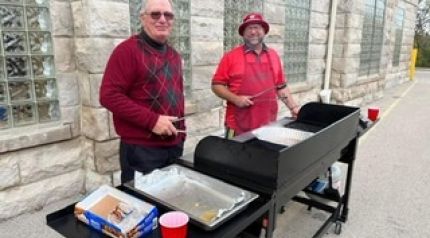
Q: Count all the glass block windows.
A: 6